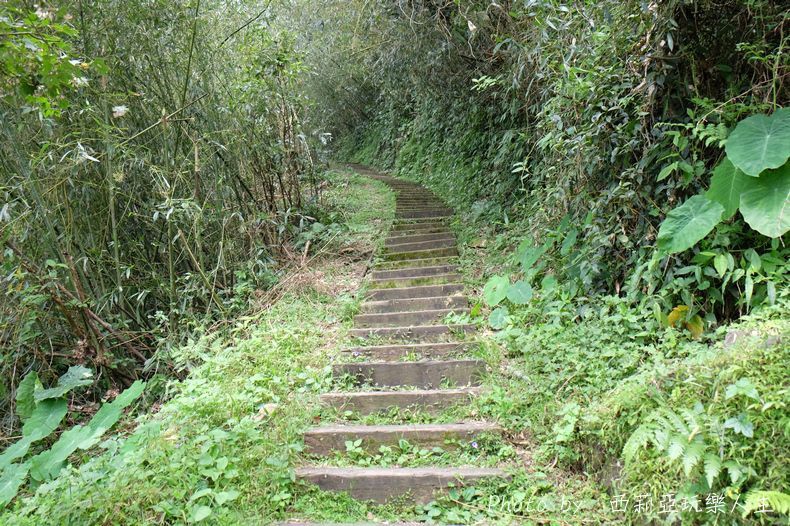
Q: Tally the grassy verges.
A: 2